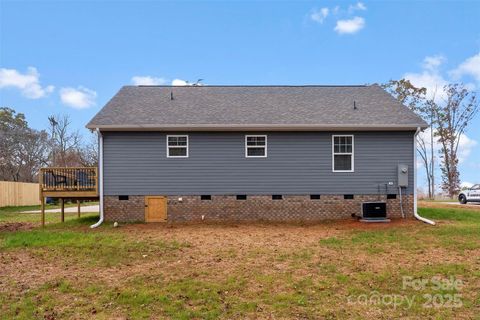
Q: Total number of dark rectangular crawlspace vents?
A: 7